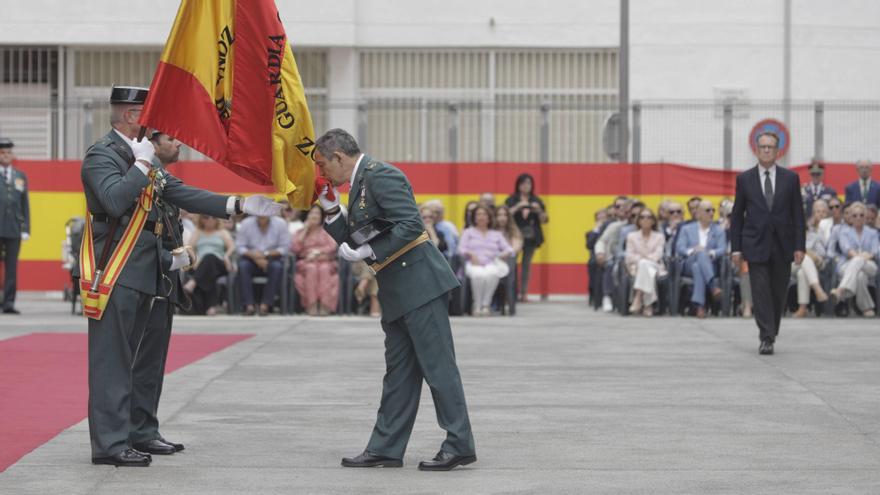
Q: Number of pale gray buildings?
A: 1